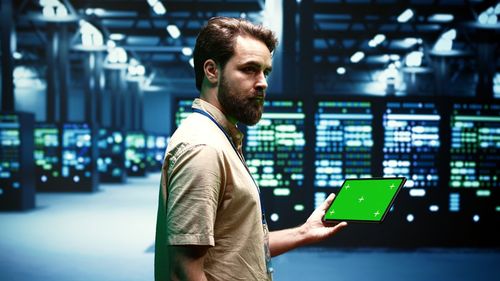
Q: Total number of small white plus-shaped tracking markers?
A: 5